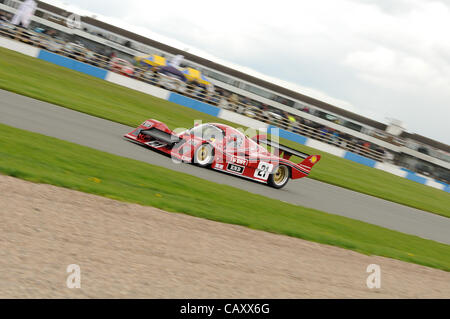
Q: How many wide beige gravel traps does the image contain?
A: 1